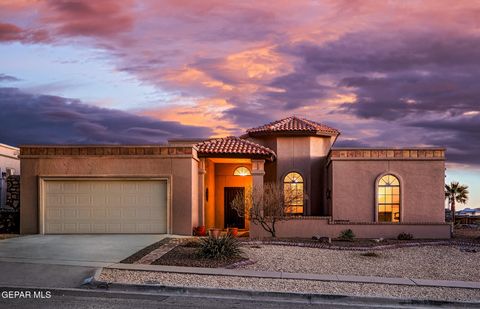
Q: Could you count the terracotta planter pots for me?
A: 3